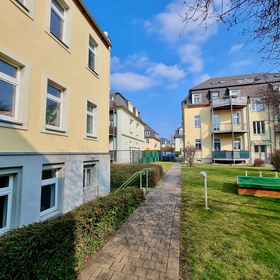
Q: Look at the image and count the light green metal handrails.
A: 2